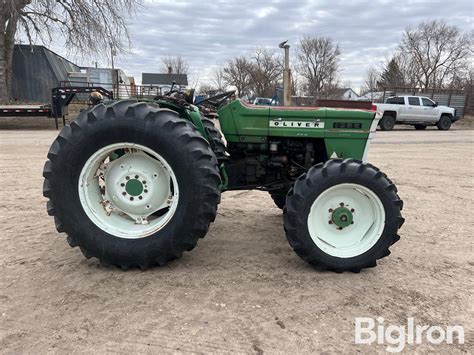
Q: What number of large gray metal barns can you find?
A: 1